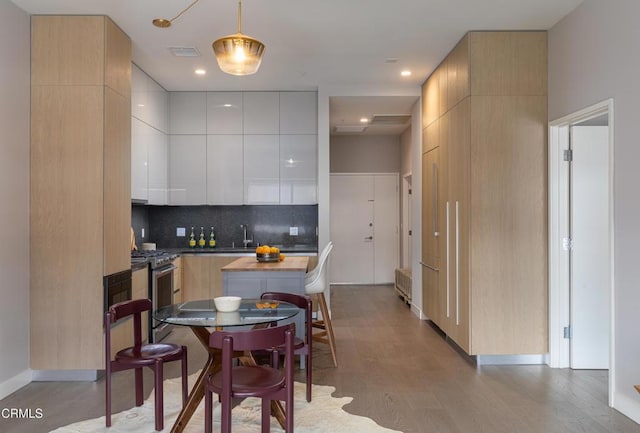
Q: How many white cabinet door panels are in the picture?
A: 12